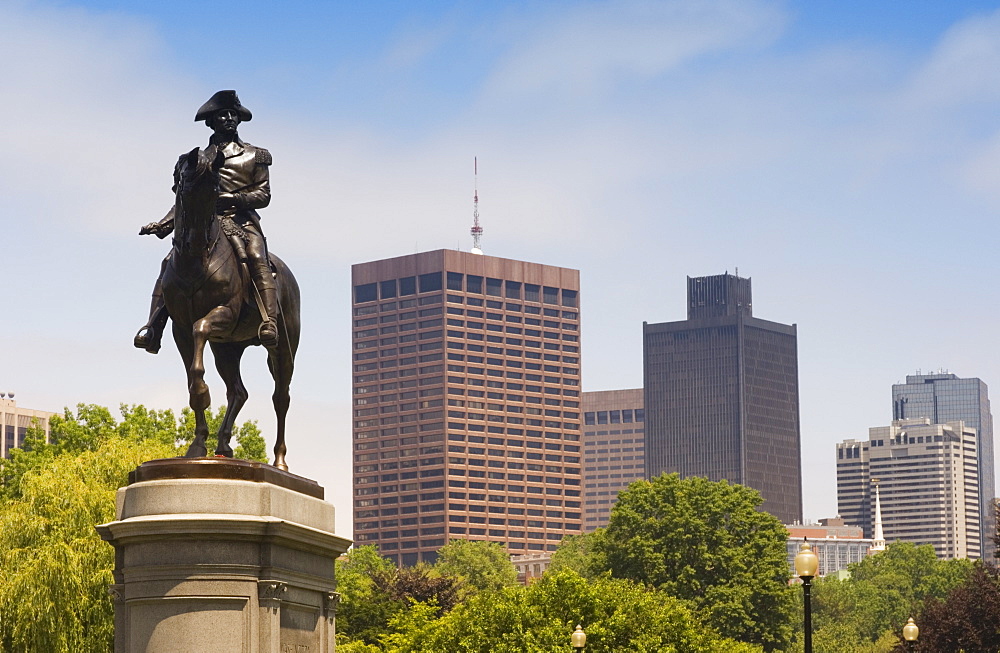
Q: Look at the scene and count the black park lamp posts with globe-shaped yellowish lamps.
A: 3